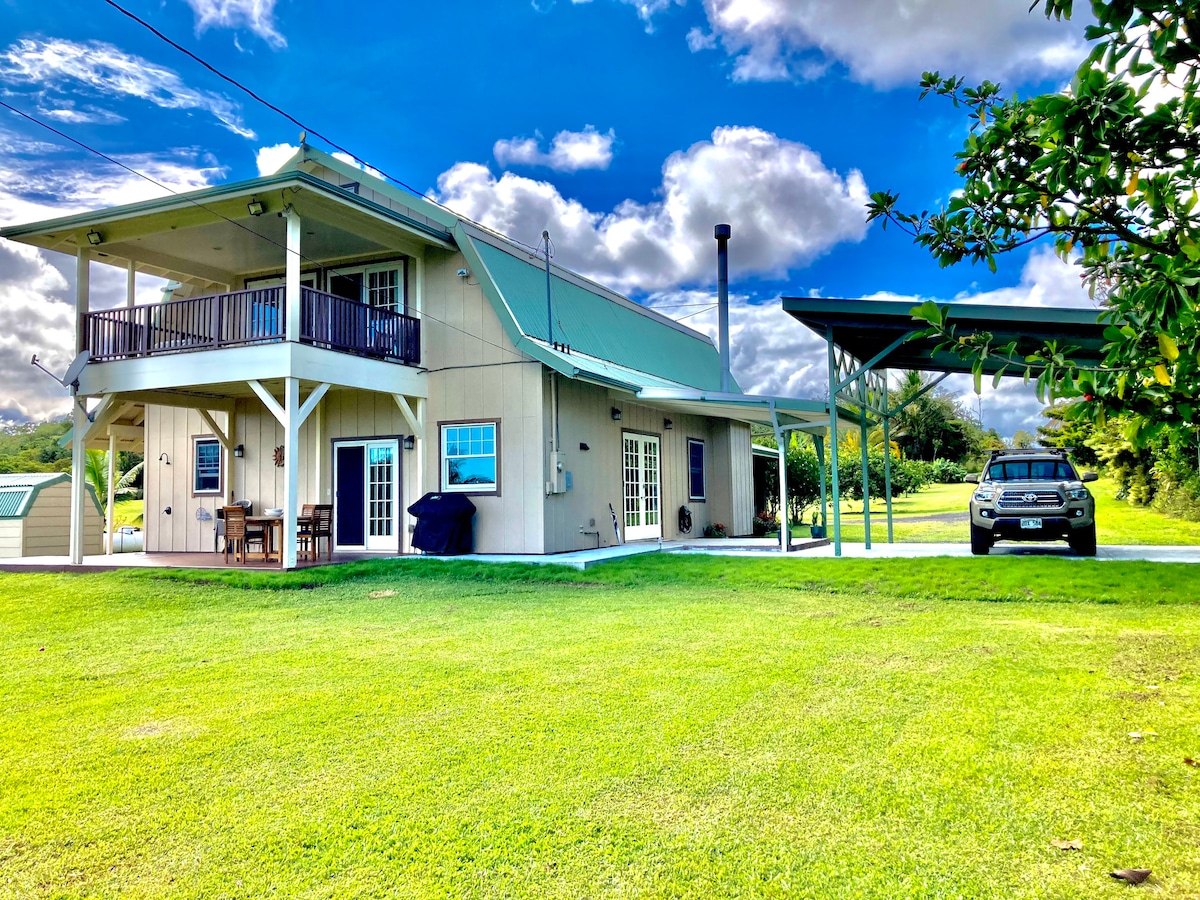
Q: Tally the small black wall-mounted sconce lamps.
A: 4